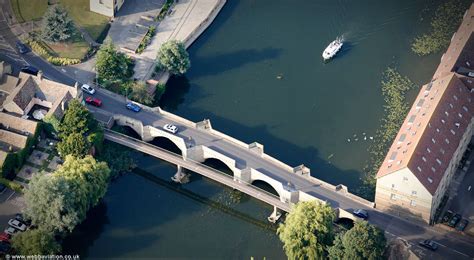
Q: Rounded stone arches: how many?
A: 5